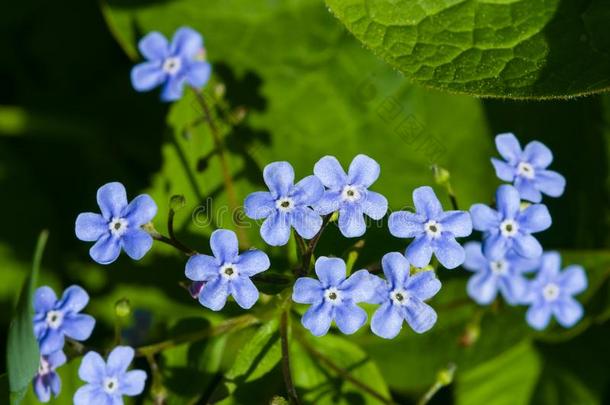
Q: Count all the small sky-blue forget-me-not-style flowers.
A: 15